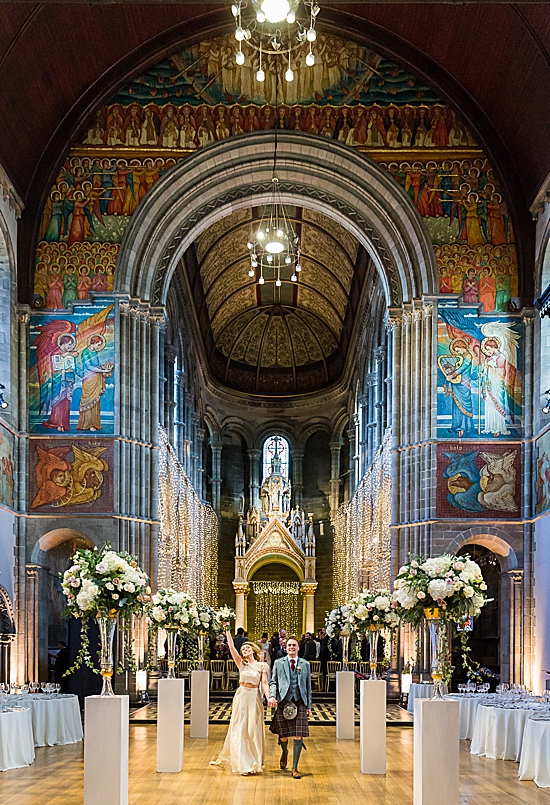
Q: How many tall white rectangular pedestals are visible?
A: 6